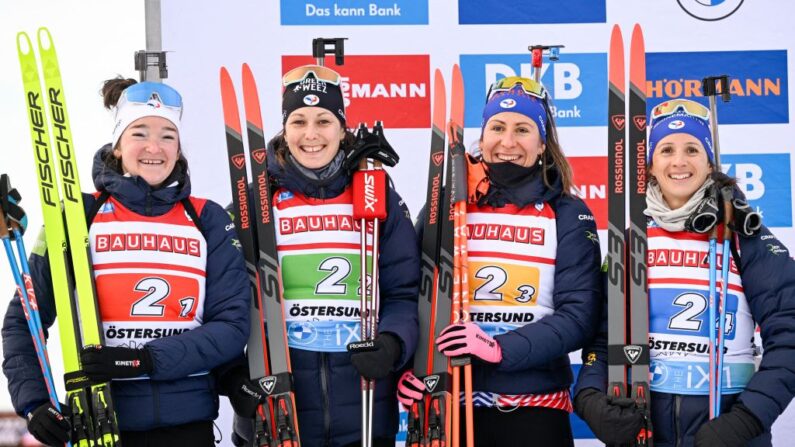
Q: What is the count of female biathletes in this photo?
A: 4